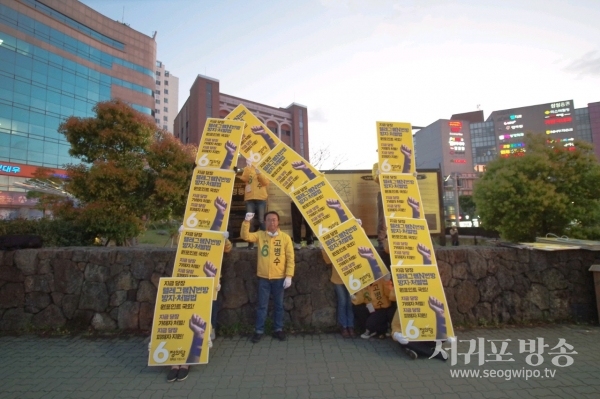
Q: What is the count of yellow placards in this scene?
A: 12